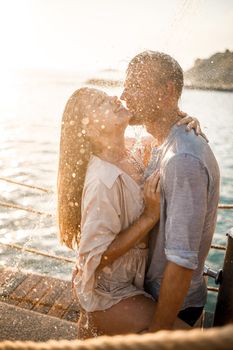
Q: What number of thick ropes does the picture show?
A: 1